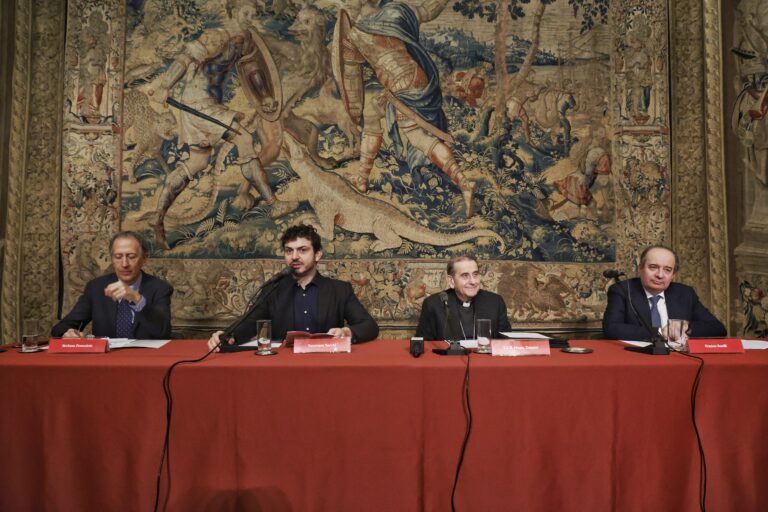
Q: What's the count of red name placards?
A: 4